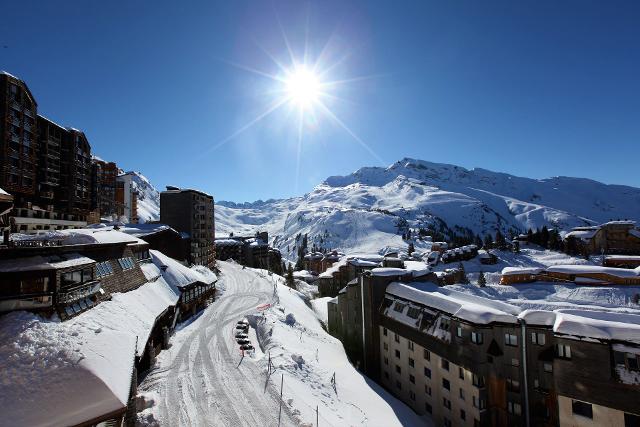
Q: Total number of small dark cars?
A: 5